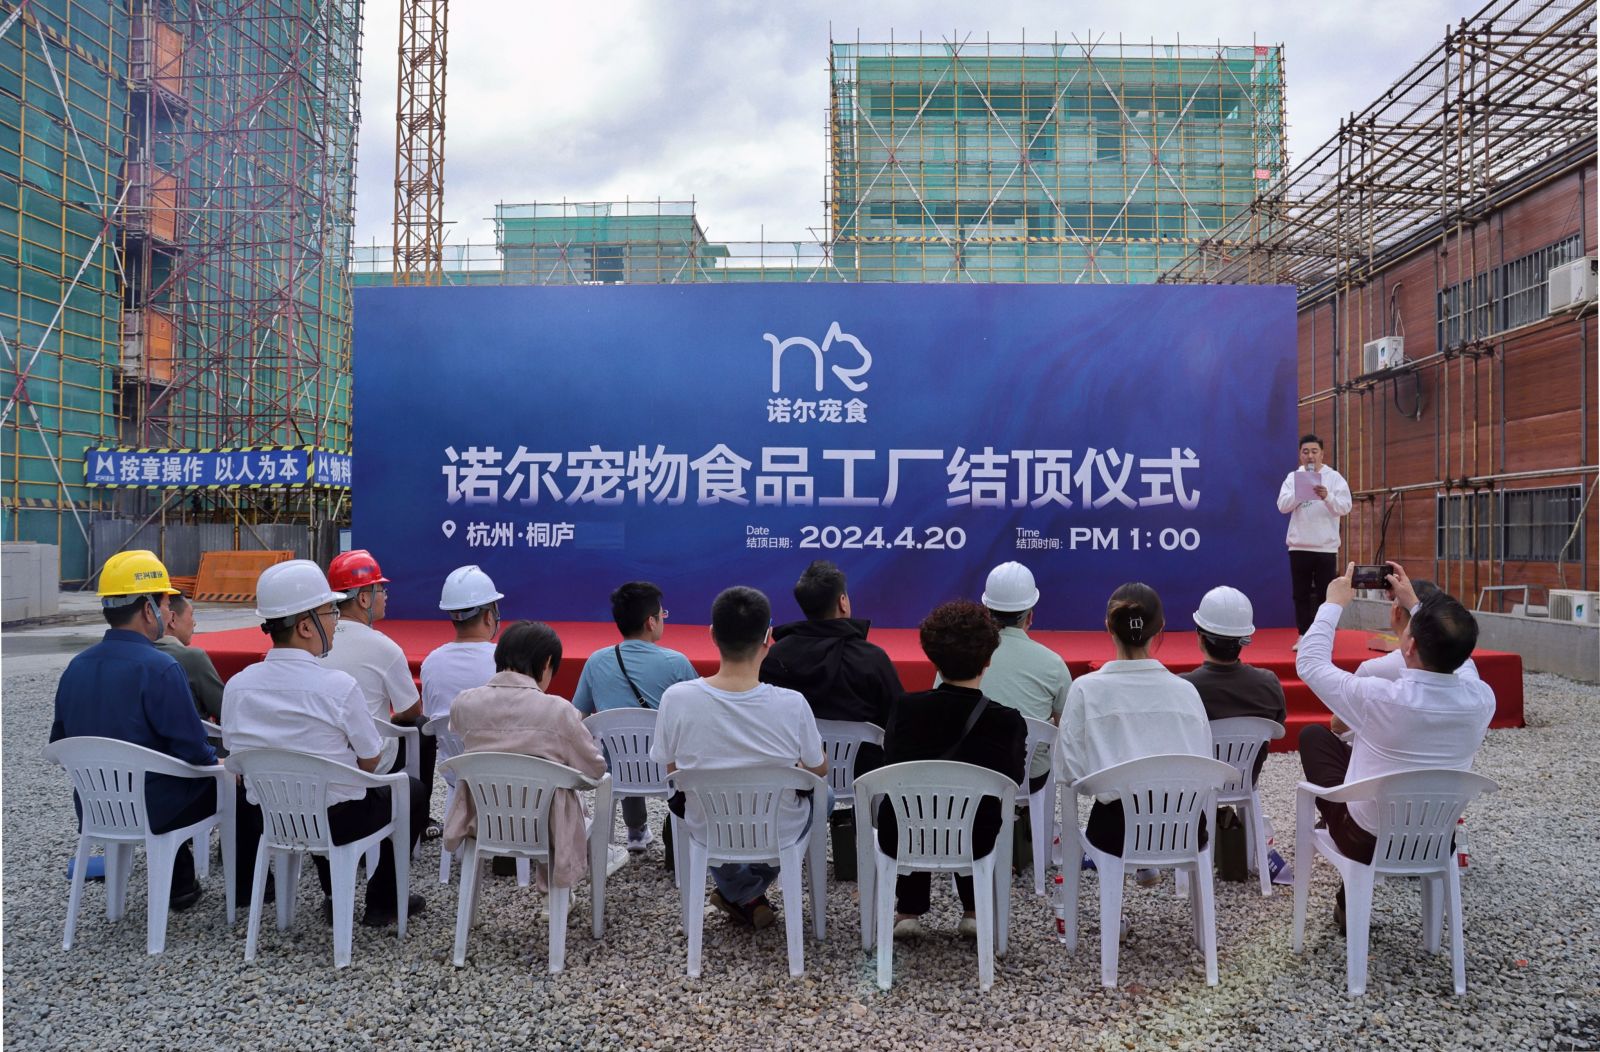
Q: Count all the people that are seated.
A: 15